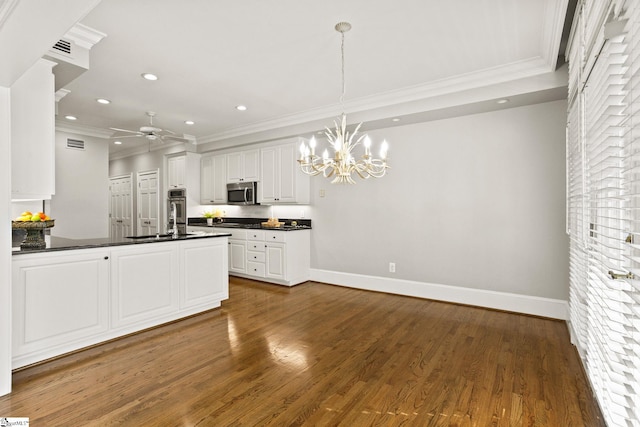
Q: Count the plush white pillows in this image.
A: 0